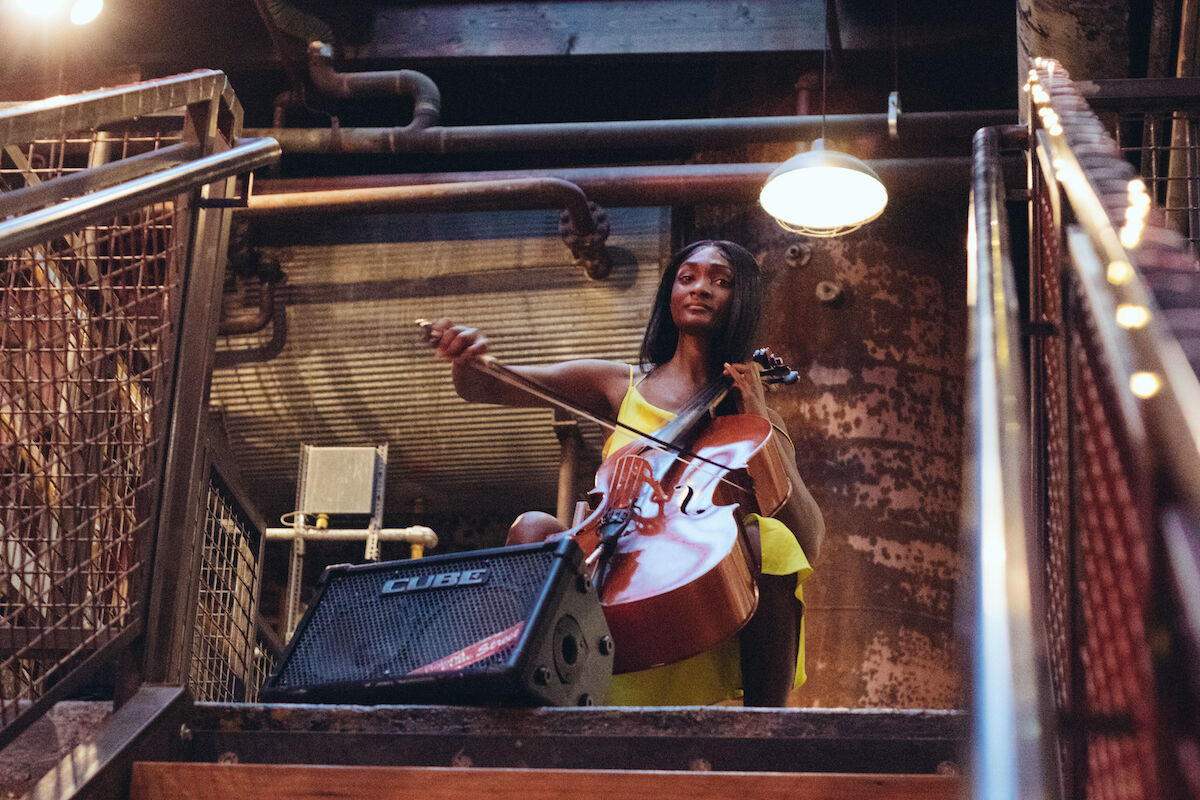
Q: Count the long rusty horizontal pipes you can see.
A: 3